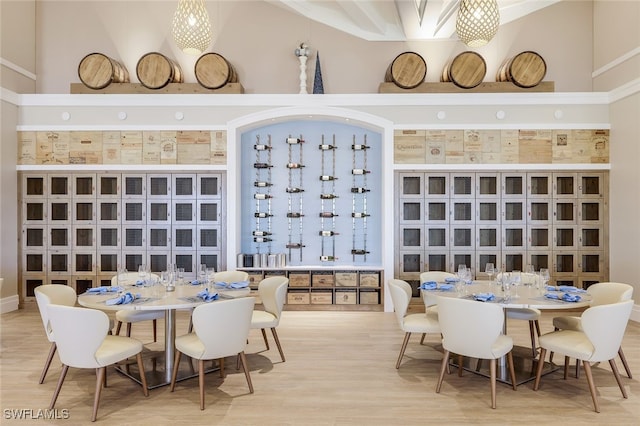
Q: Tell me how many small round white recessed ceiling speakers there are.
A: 6